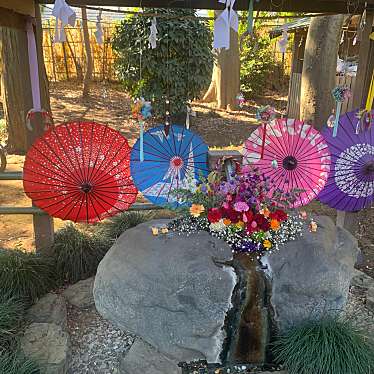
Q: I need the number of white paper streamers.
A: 5